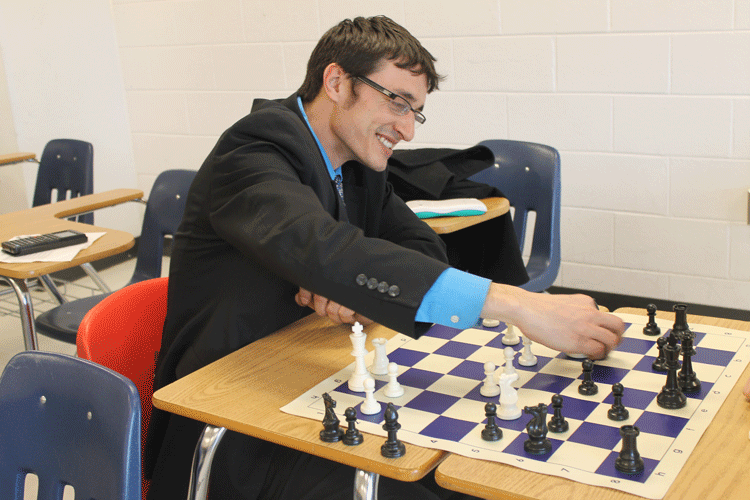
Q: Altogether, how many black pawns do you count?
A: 7